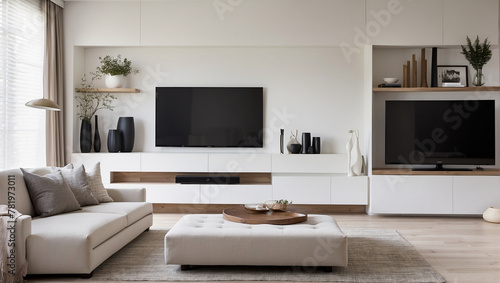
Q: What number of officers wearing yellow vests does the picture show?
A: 0